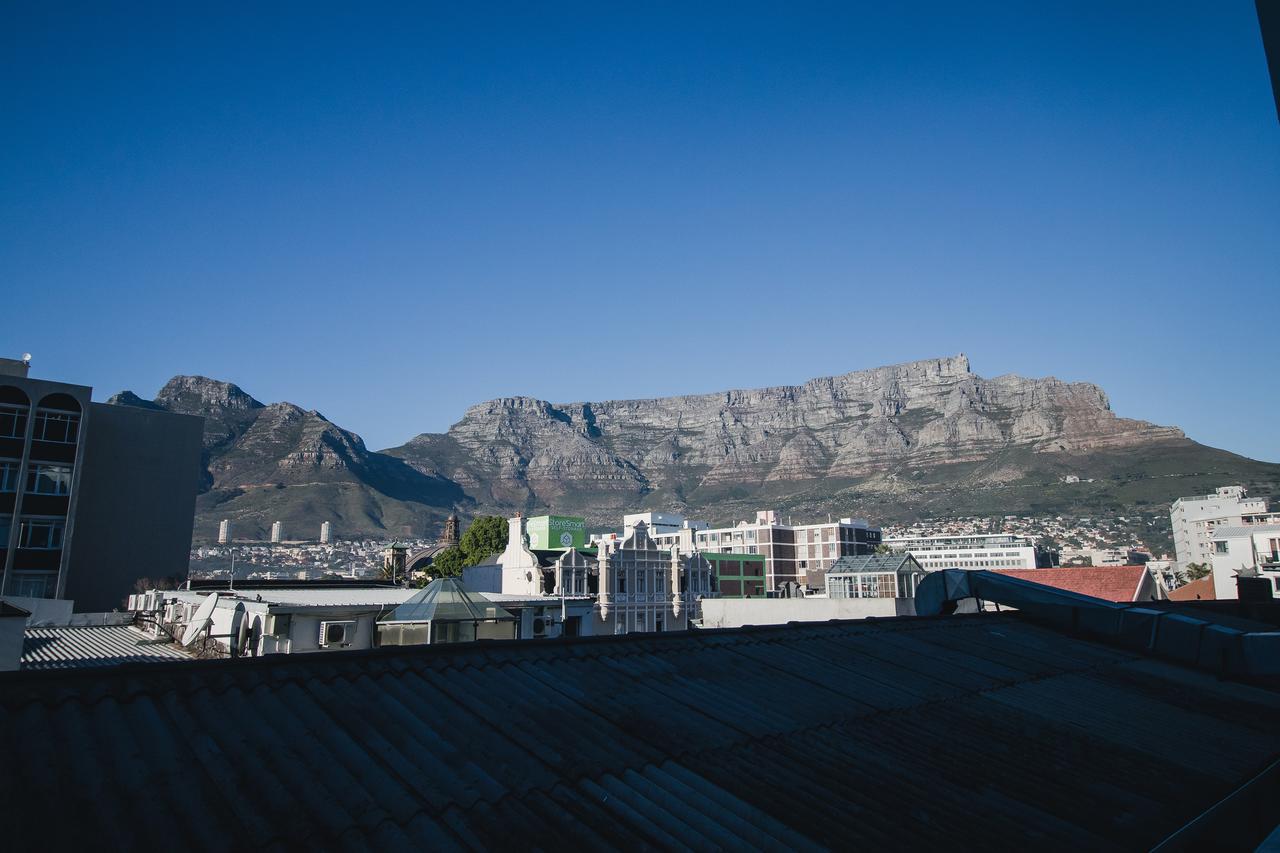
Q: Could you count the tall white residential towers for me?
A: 3